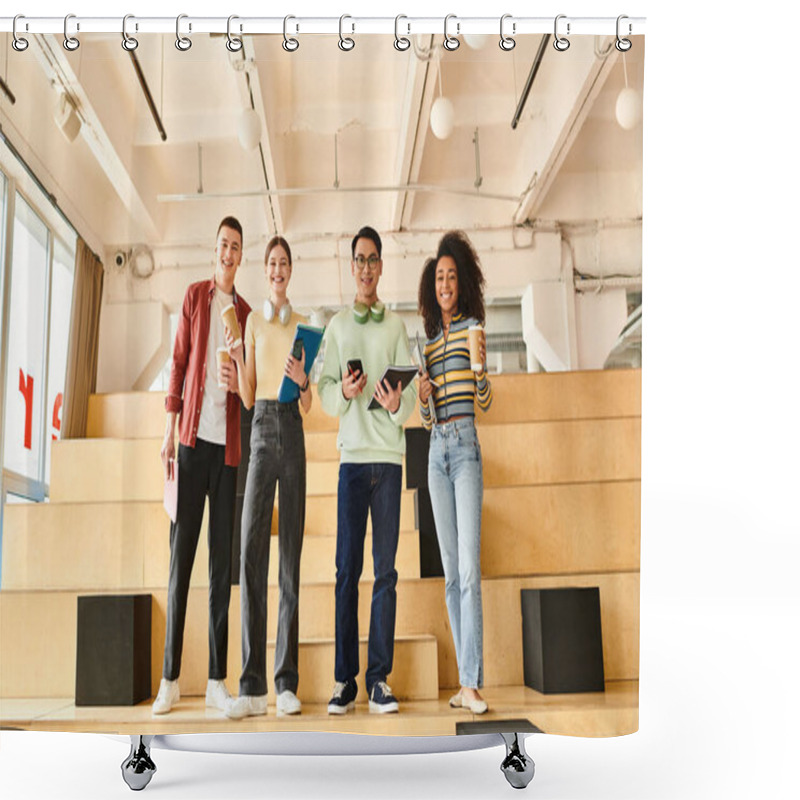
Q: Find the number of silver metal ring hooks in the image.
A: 12